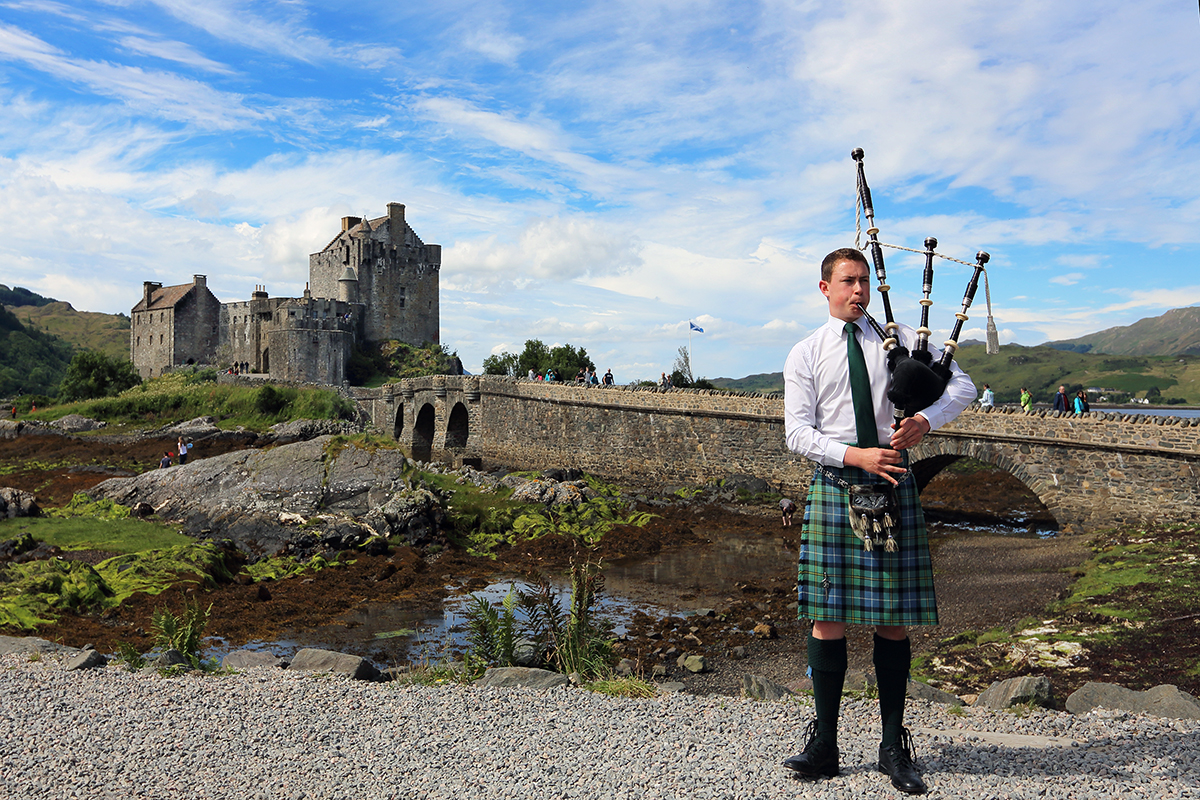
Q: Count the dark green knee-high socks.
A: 2